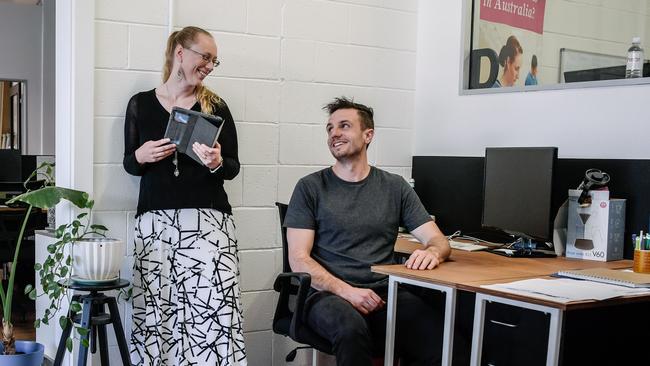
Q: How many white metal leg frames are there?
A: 2